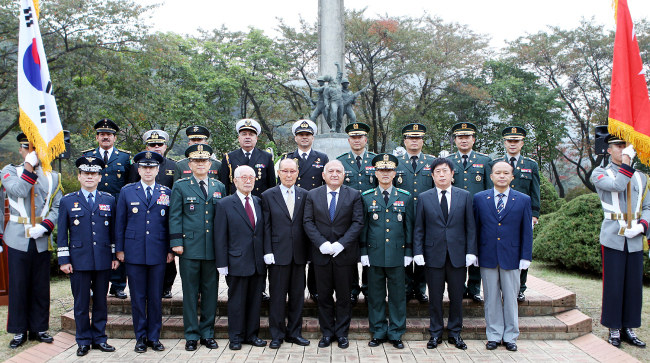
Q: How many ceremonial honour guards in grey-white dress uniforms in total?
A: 2